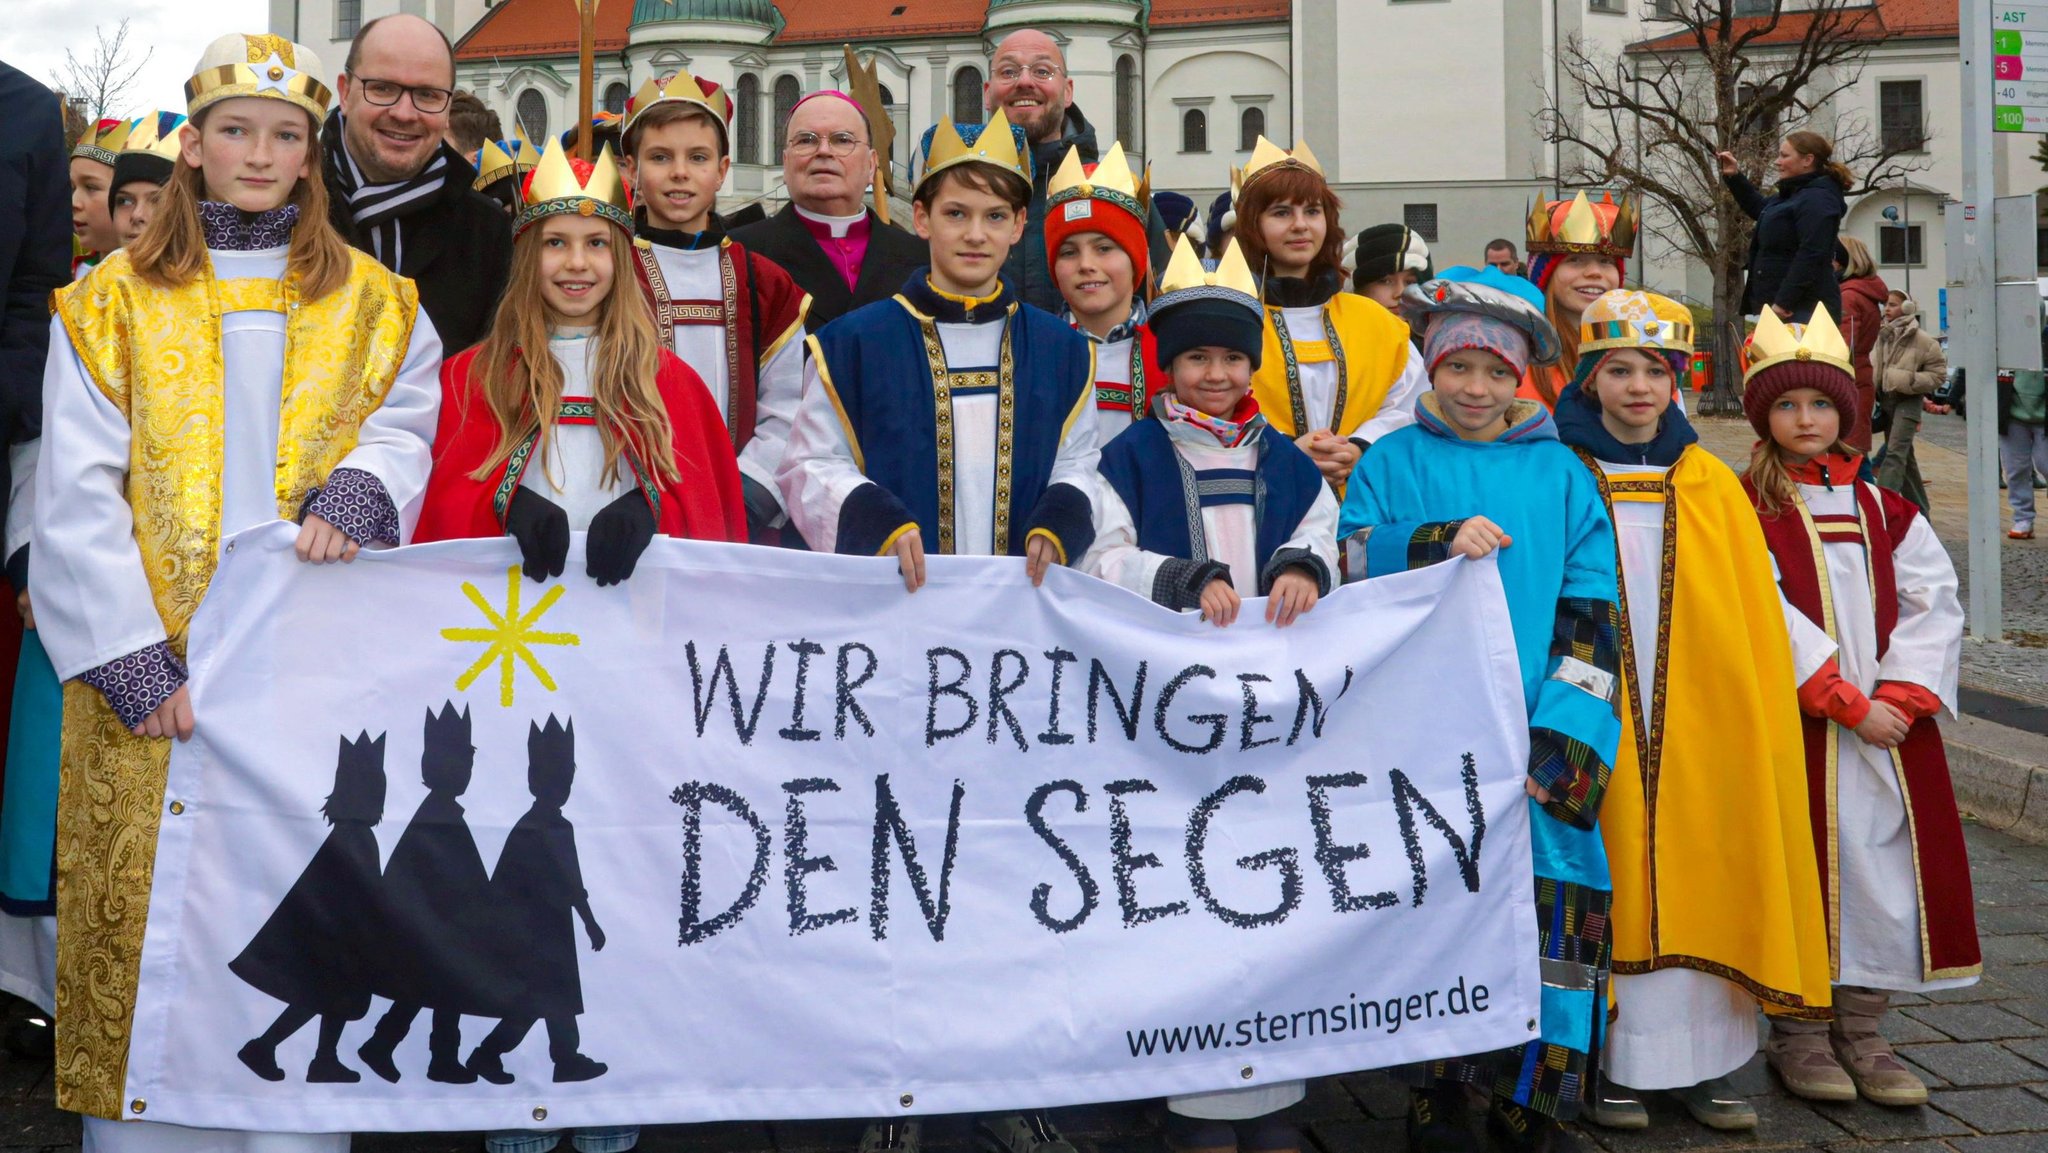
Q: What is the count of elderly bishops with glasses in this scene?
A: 1